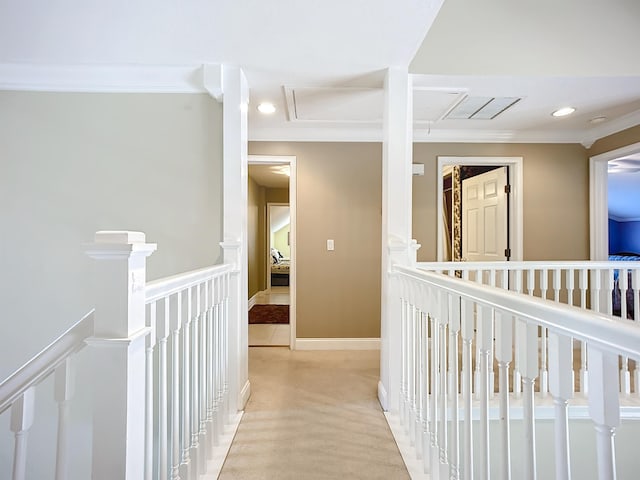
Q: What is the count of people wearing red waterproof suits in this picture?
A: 0